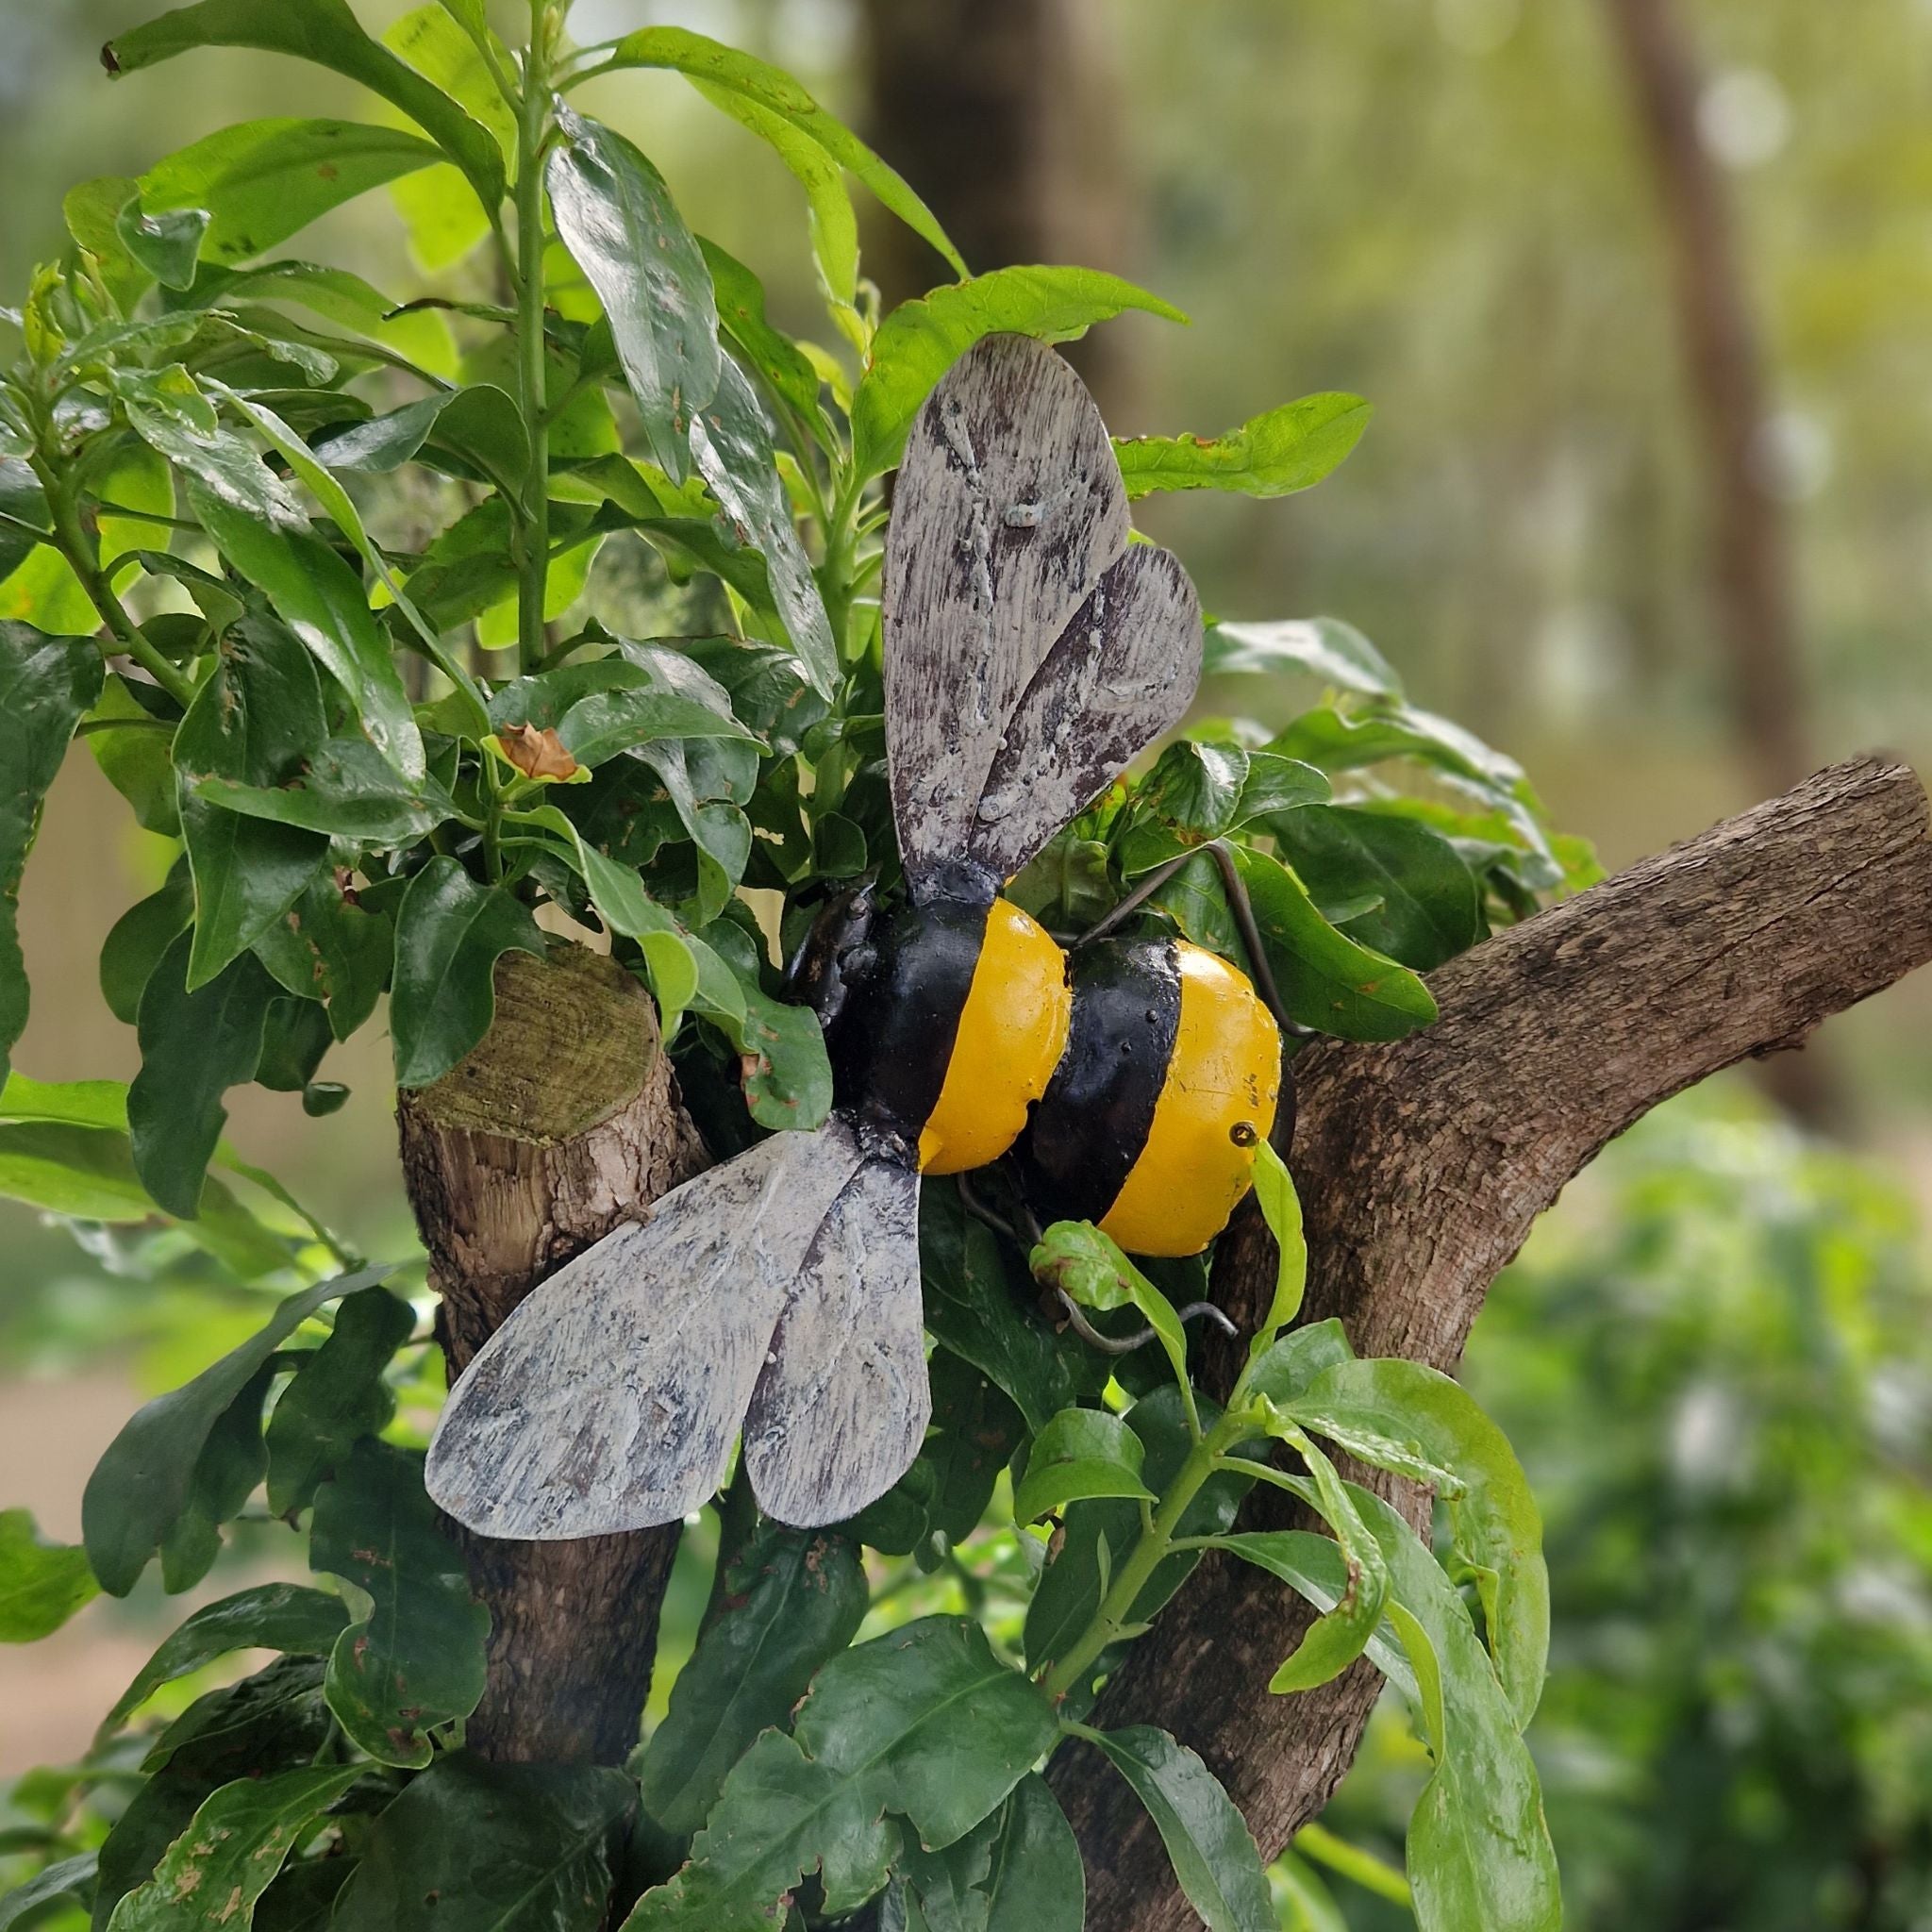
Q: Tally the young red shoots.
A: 0